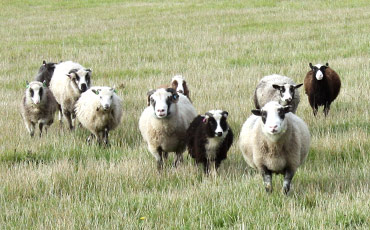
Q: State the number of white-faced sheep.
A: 1